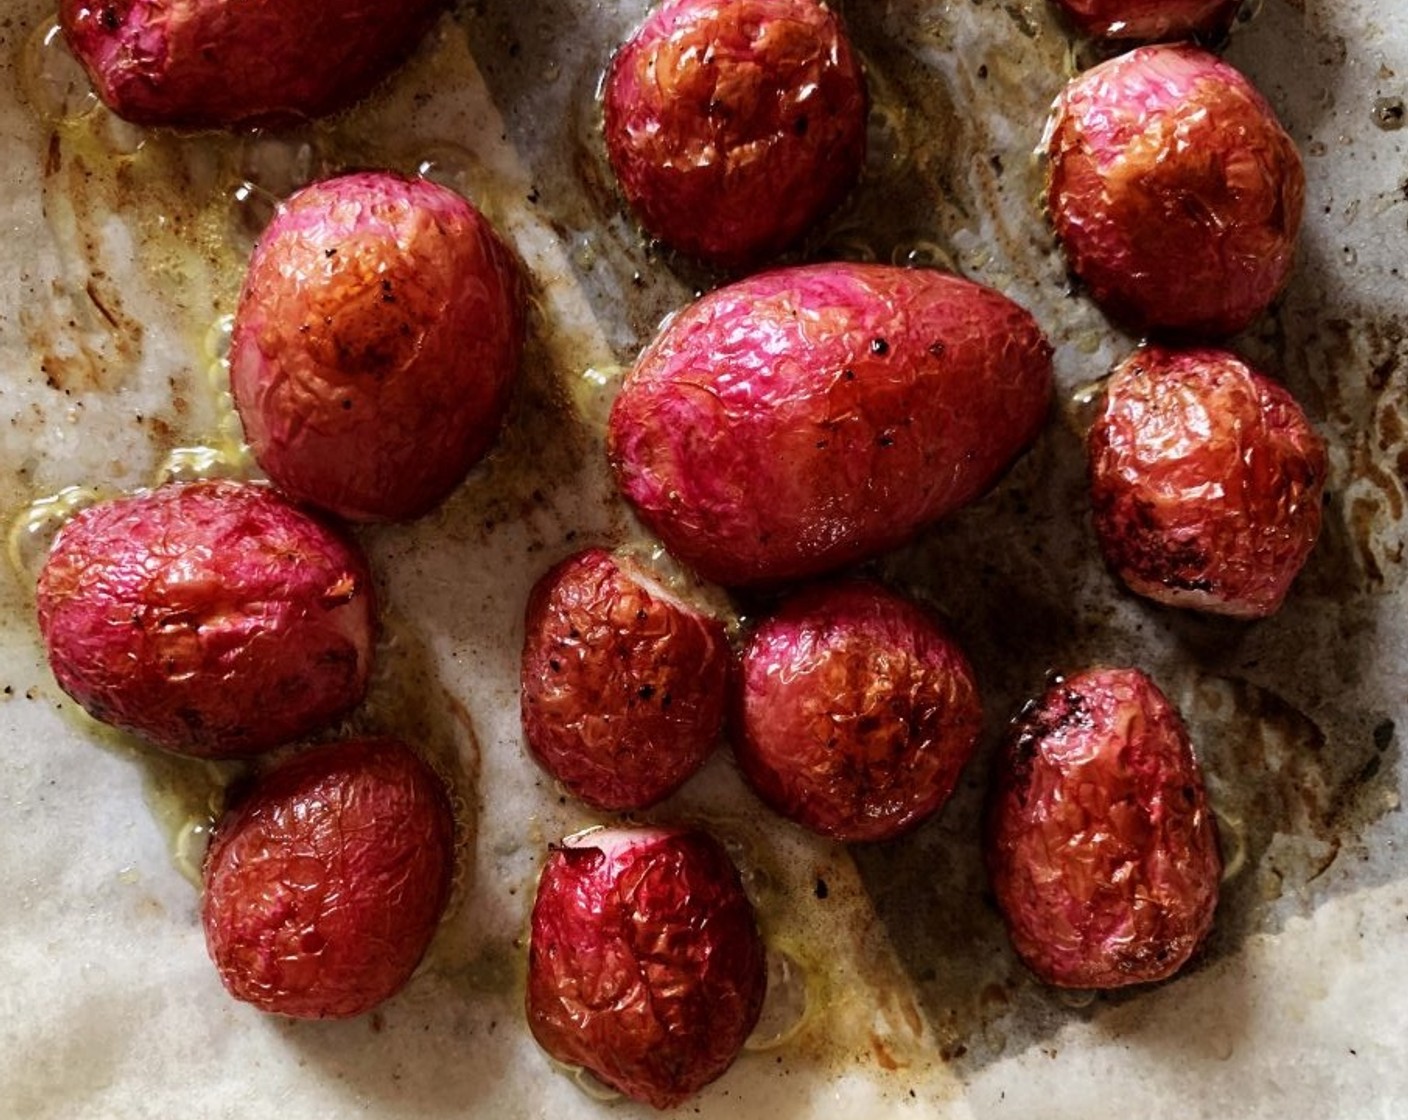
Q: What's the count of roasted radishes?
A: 13